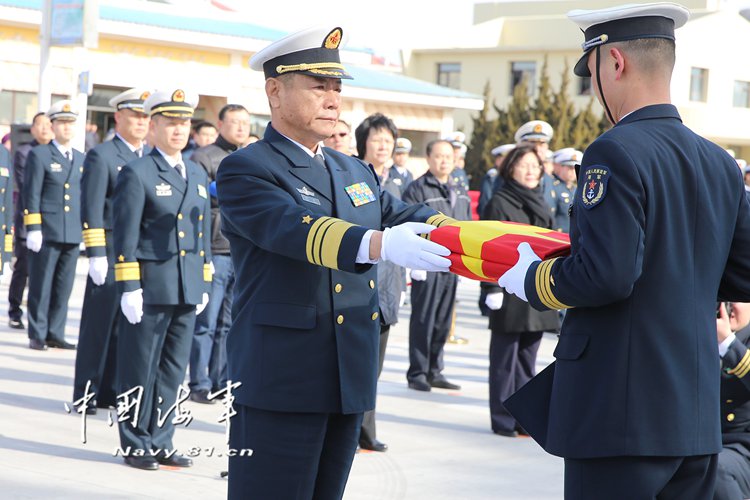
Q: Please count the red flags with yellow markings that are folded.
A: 1